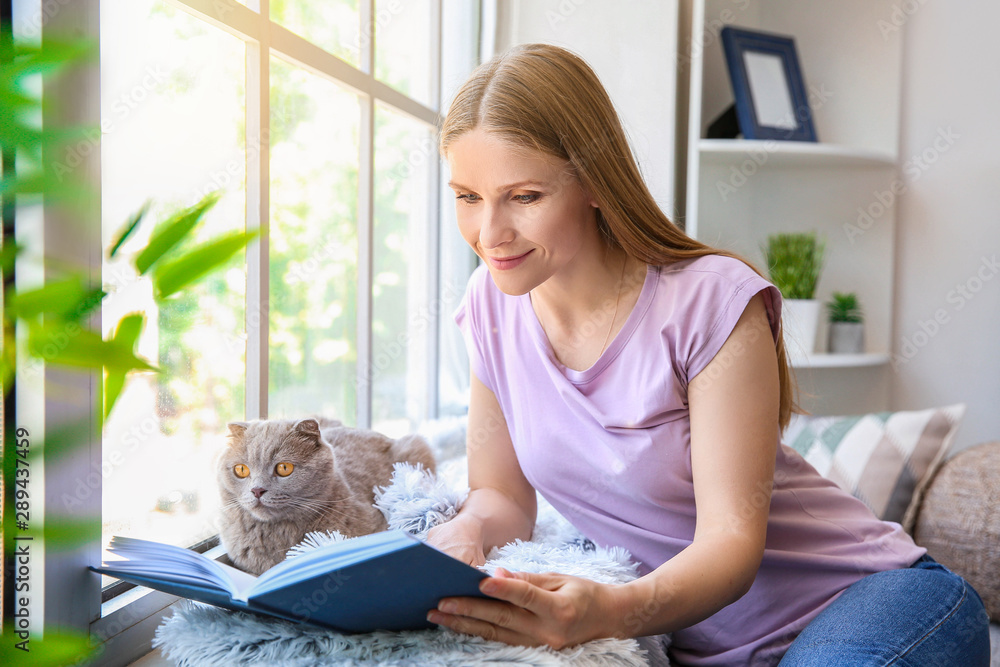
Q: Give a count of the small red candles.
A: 0